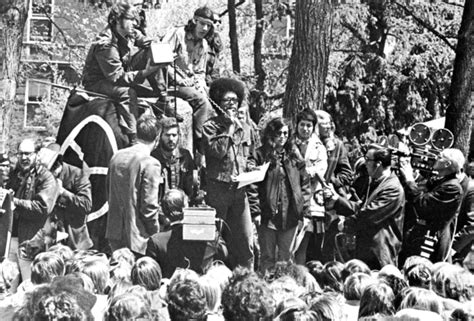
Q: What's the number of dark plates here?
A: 2